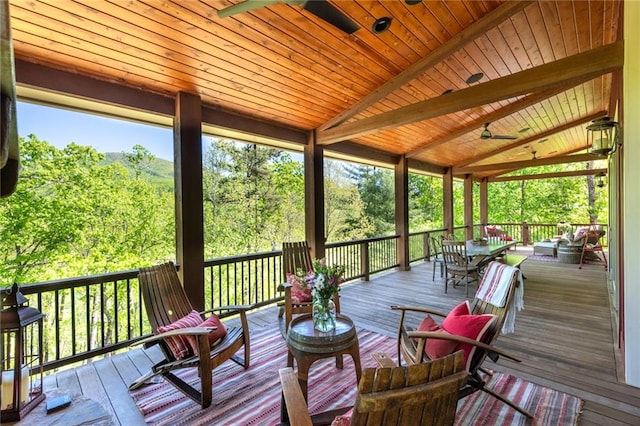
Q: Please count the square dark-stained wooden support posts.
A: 6